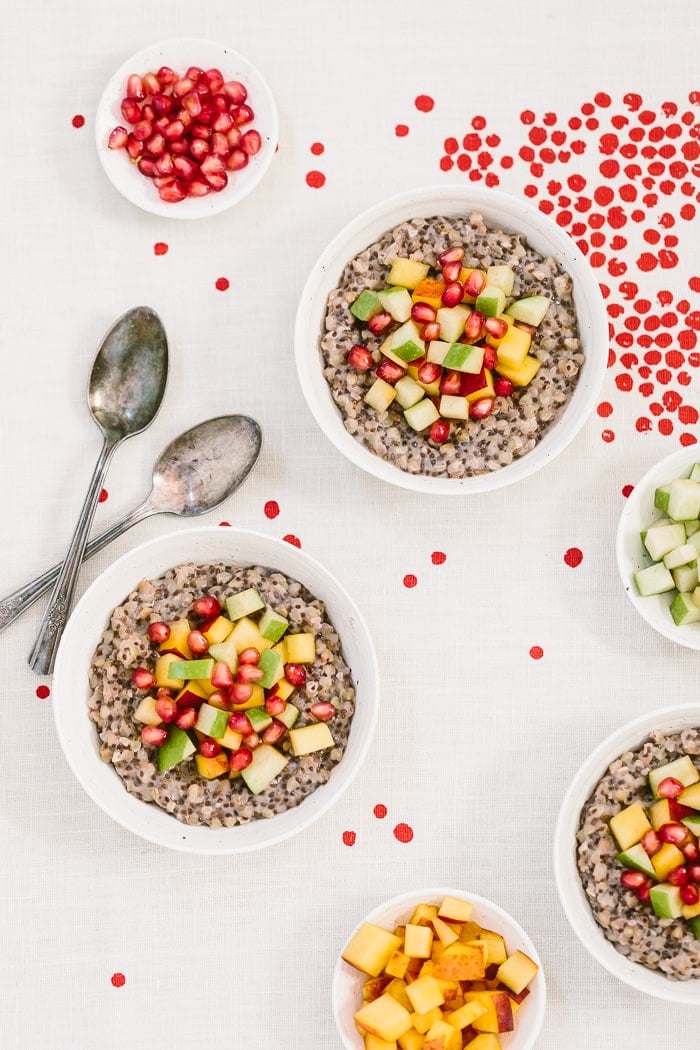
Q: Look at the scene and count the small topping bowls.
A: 3